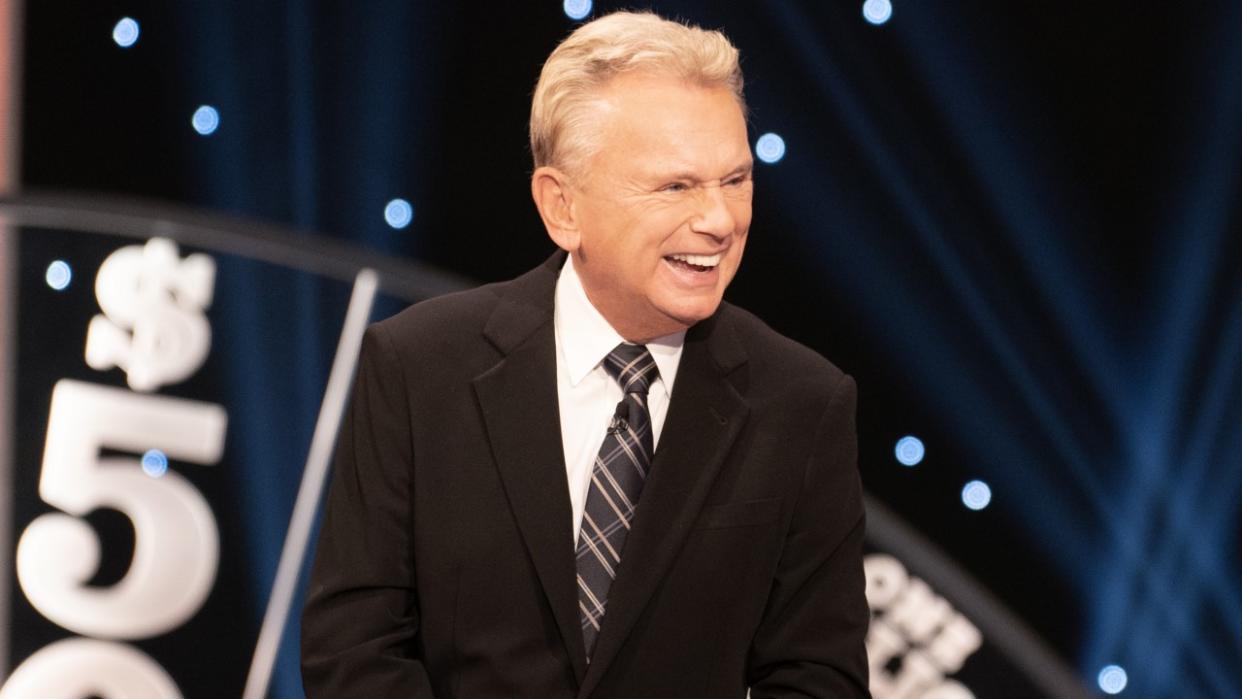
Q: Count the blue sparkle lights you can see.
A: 11